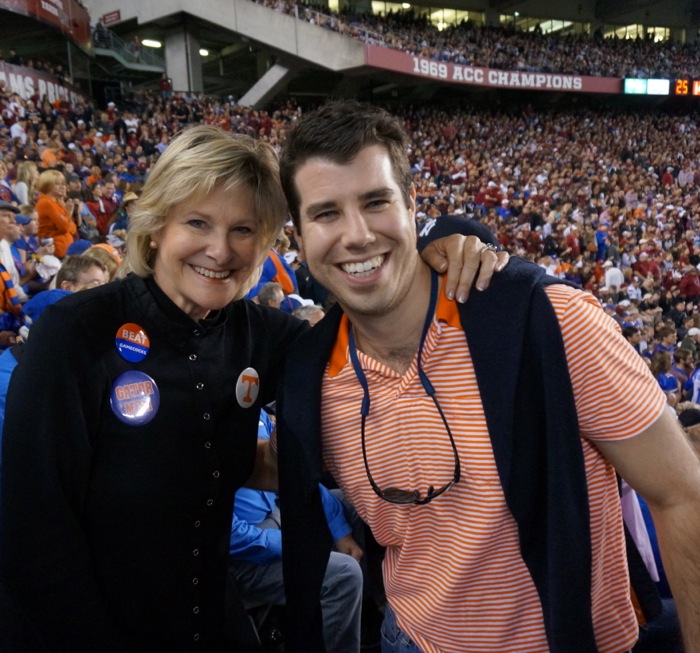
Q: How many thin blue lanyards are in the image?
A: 1